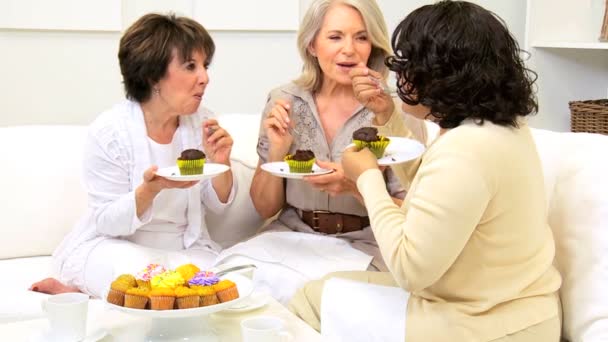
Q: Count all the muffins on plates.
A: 3